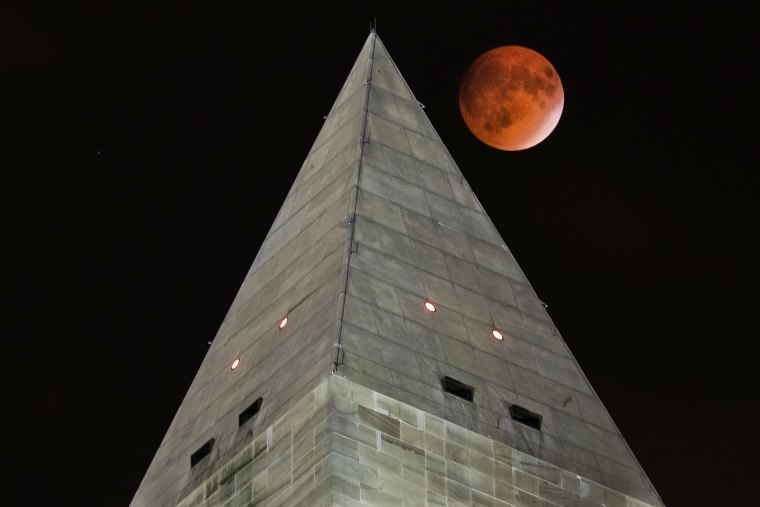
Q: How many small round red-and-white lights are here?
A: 4